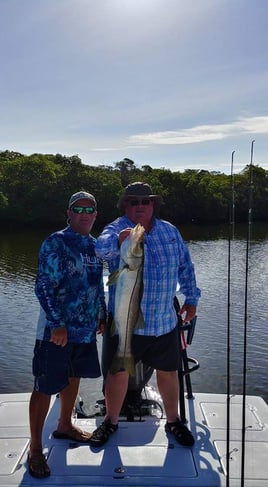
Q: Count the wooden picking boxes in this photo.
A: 0